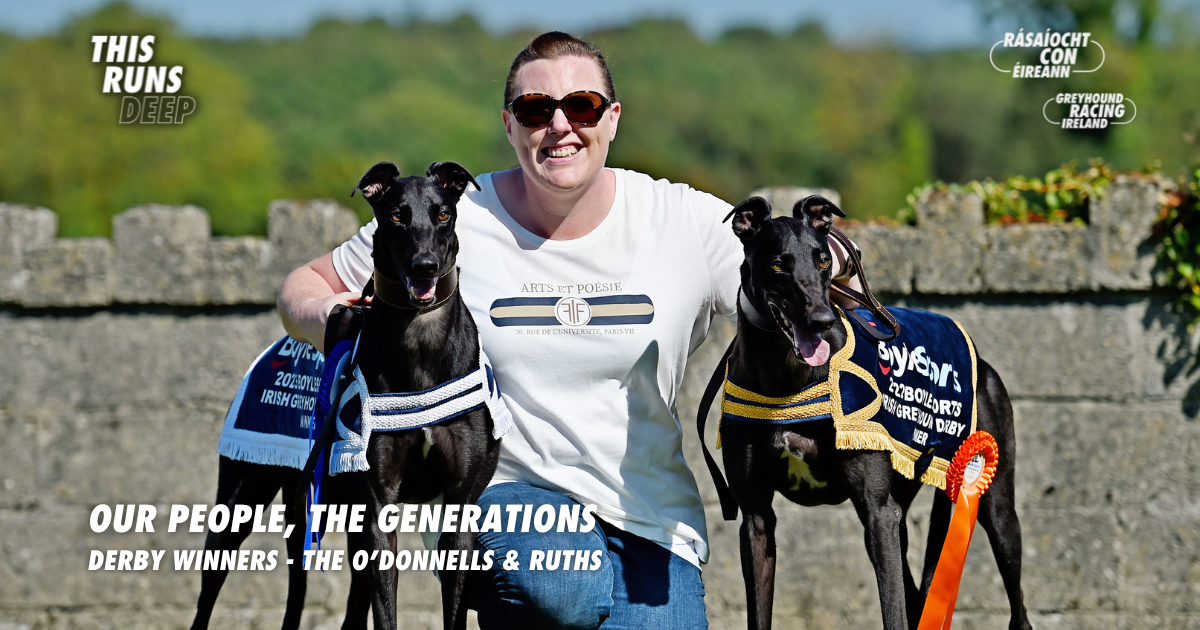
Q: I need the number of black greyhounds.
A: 2